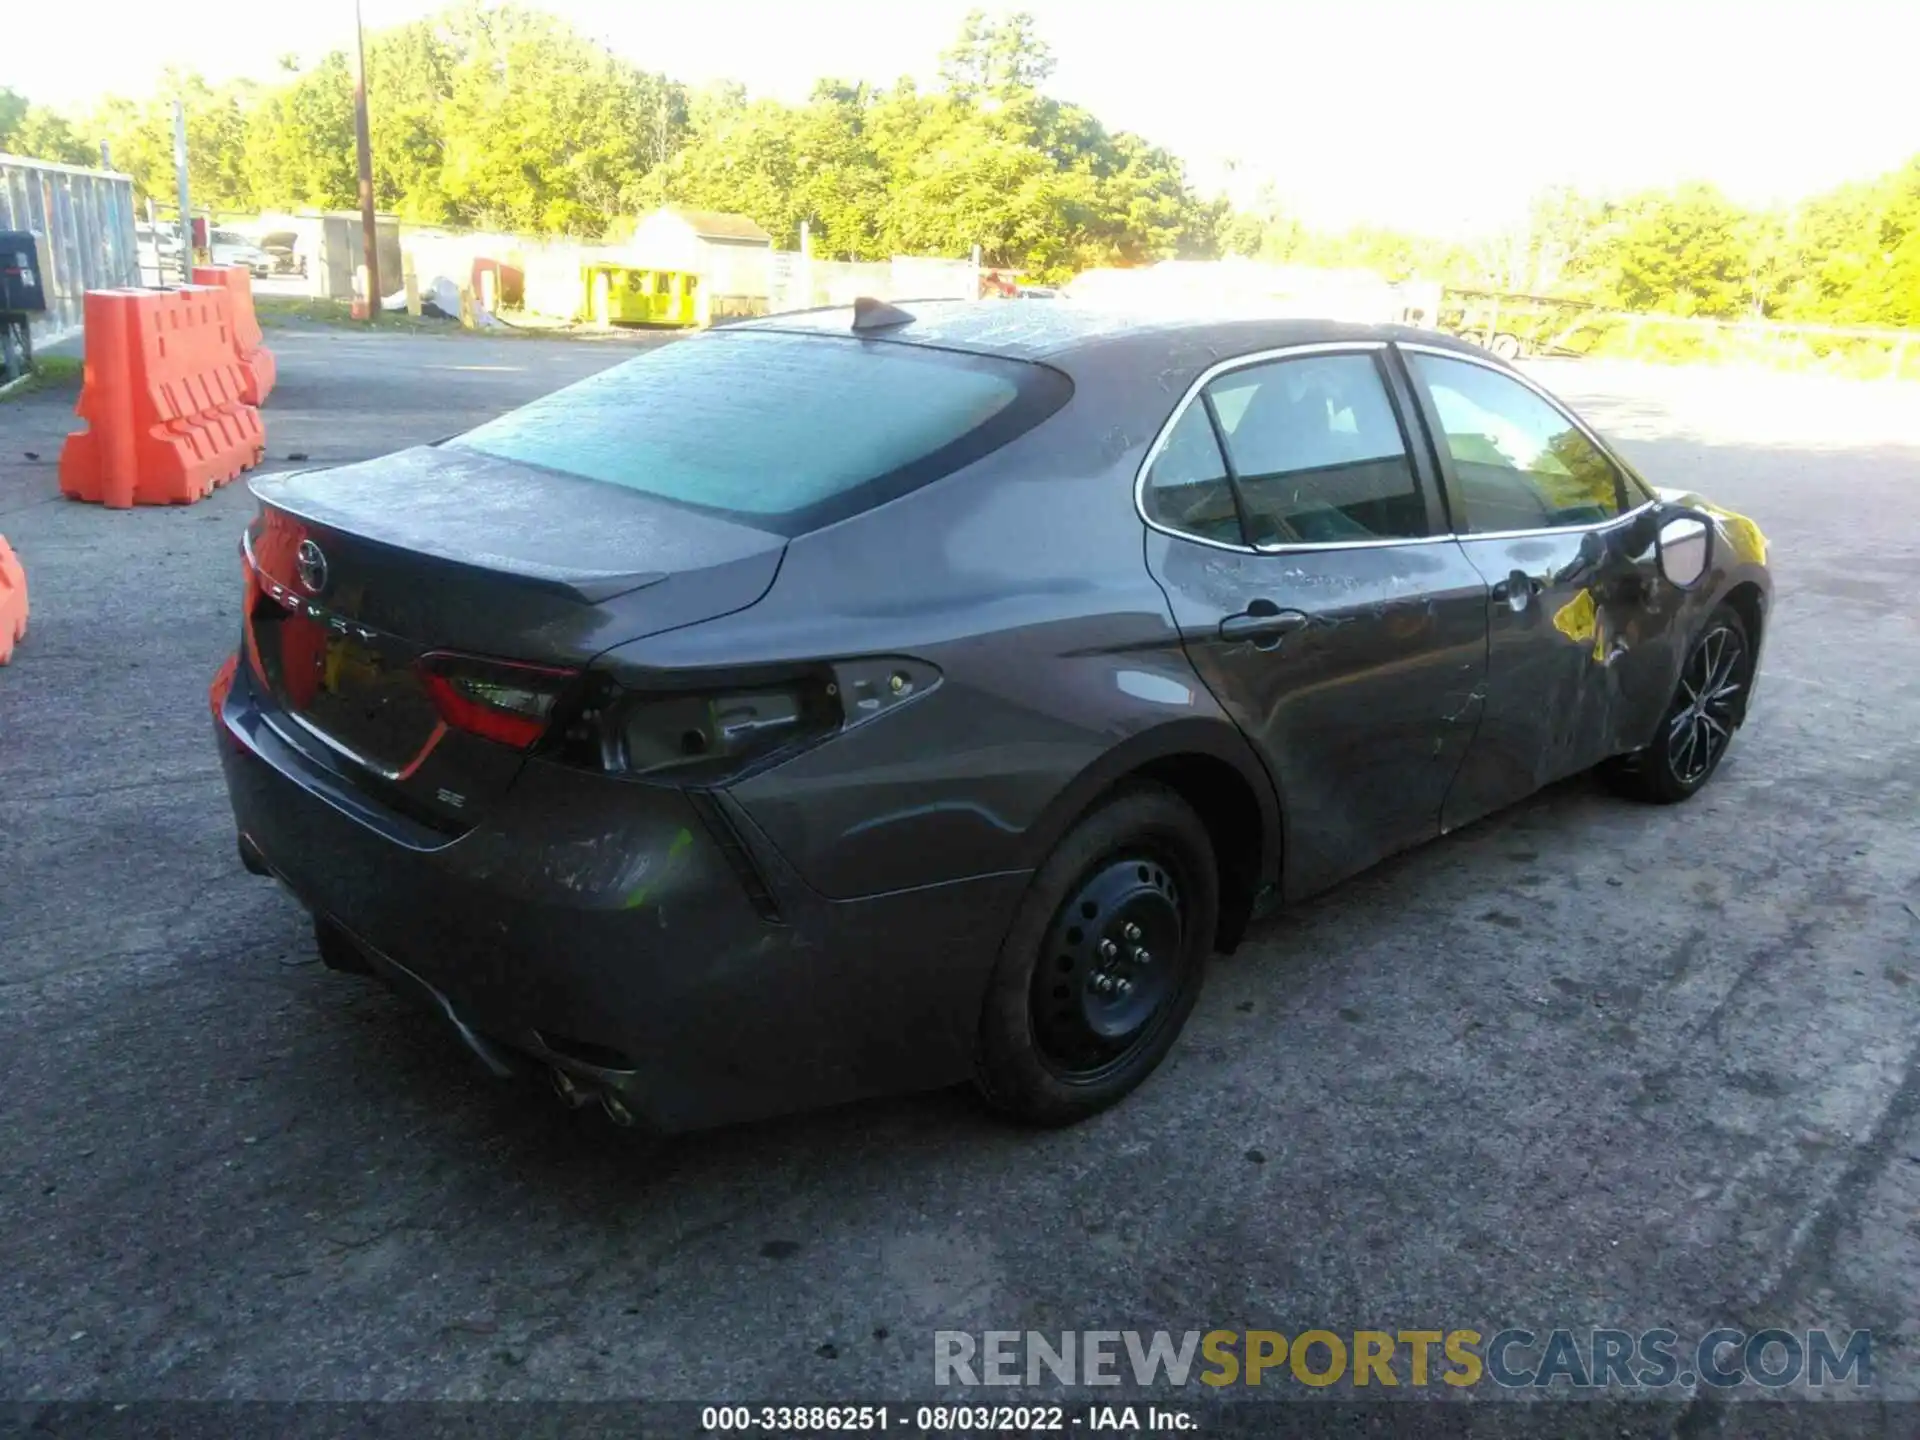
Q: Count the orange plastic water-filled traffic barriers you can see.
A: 3